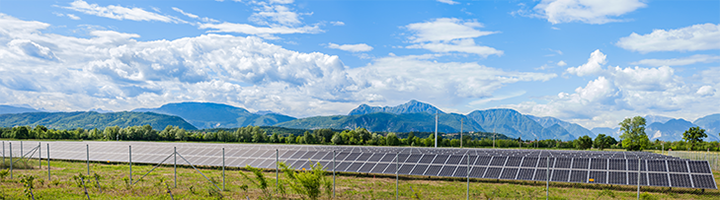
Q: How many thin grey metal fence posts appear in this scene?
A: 15